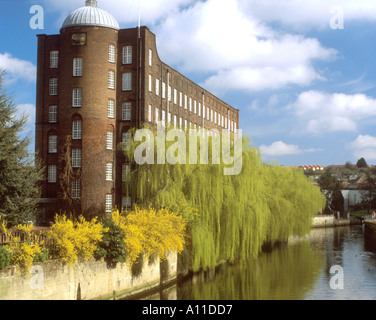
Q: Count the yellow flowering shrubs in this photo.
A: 3